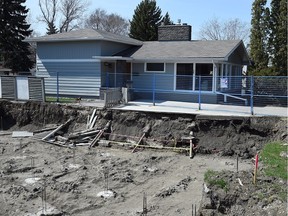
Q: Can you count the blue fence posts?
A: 5